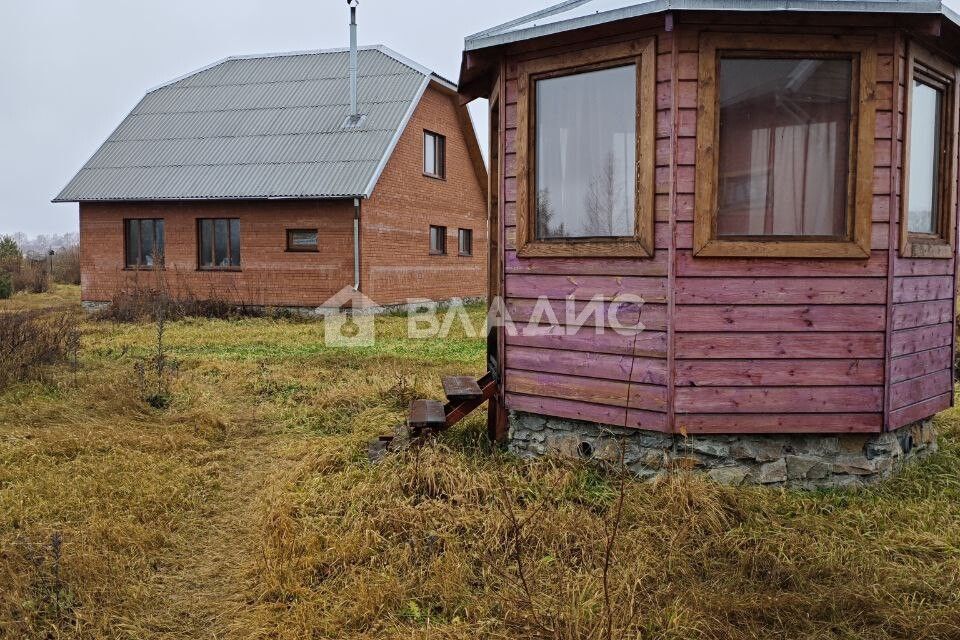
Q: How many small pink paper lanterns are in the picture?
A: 0